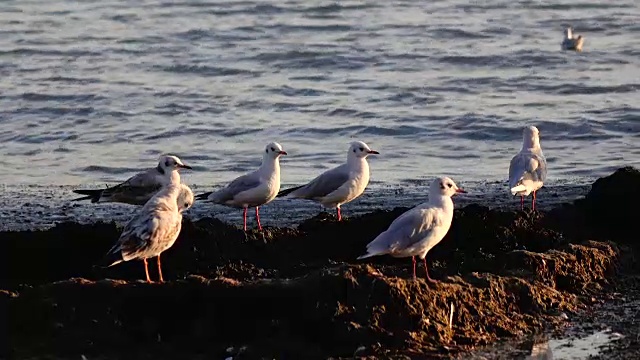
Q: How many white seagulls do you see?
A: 7